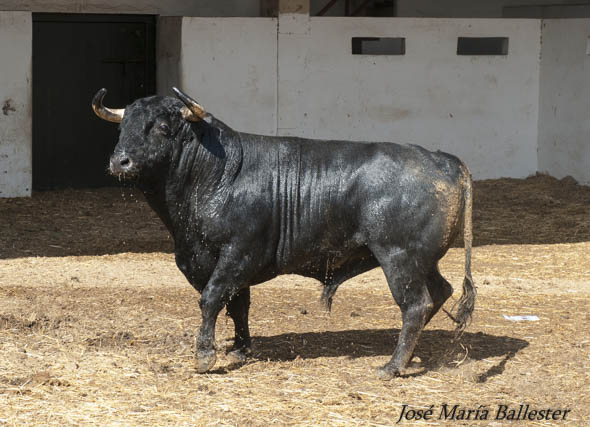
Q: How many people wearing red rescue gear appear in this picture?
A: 0